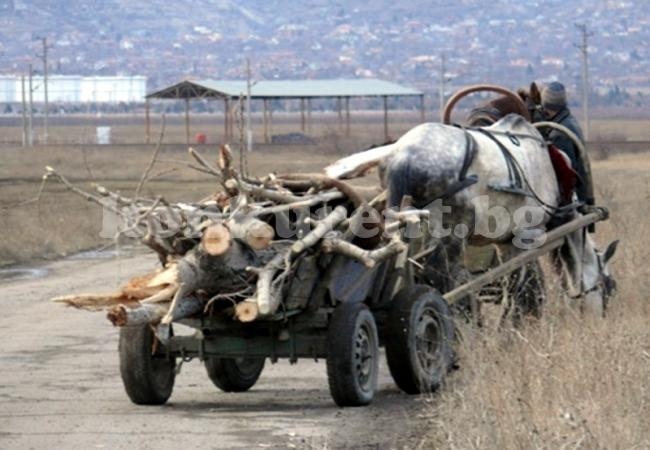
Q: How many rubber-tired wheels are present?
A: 4